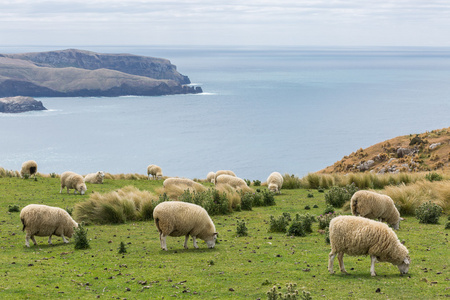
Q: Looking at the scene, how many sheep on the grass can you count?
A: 13